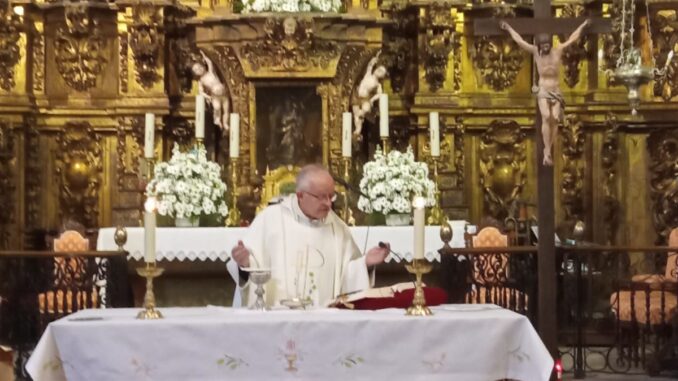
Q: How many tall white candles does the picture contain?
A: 8